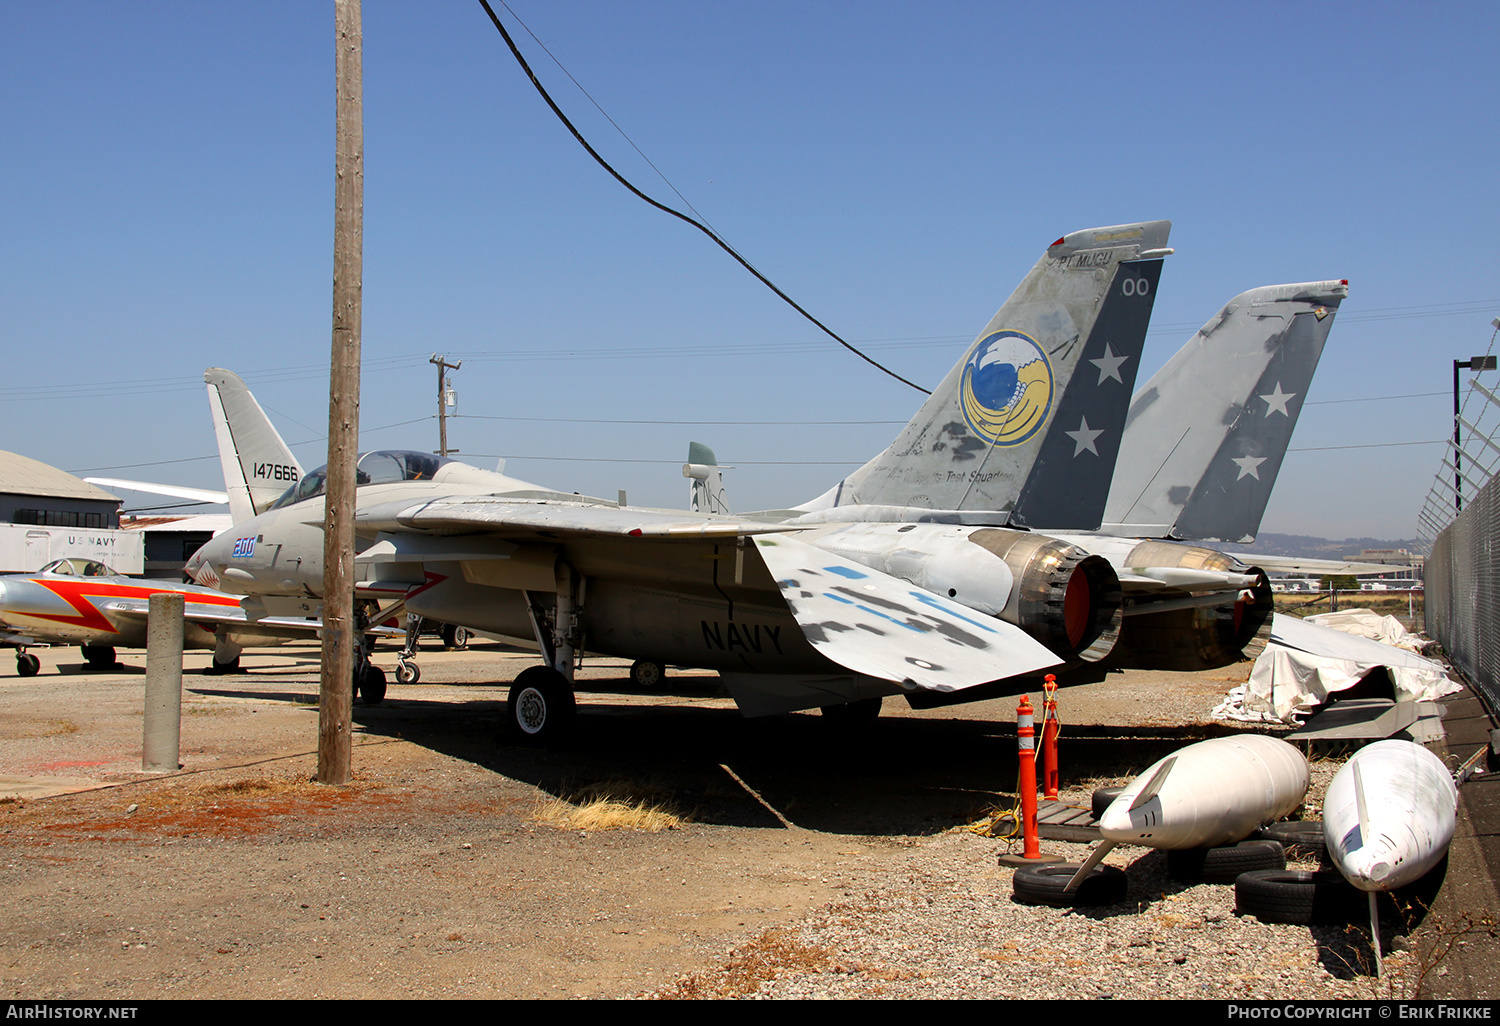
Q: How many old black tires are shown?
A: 5